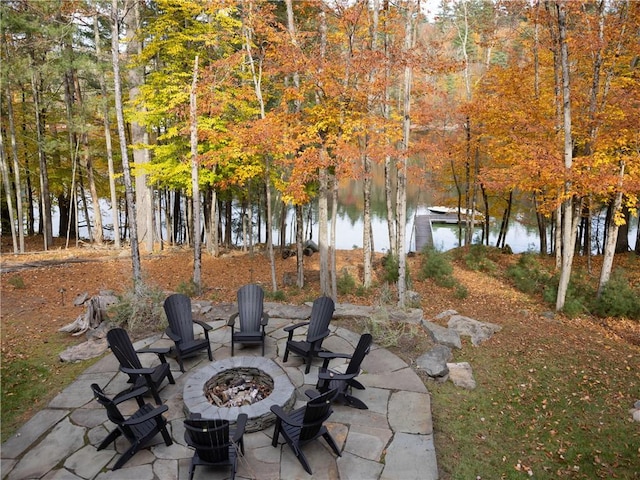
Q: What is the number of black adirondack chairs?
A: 8